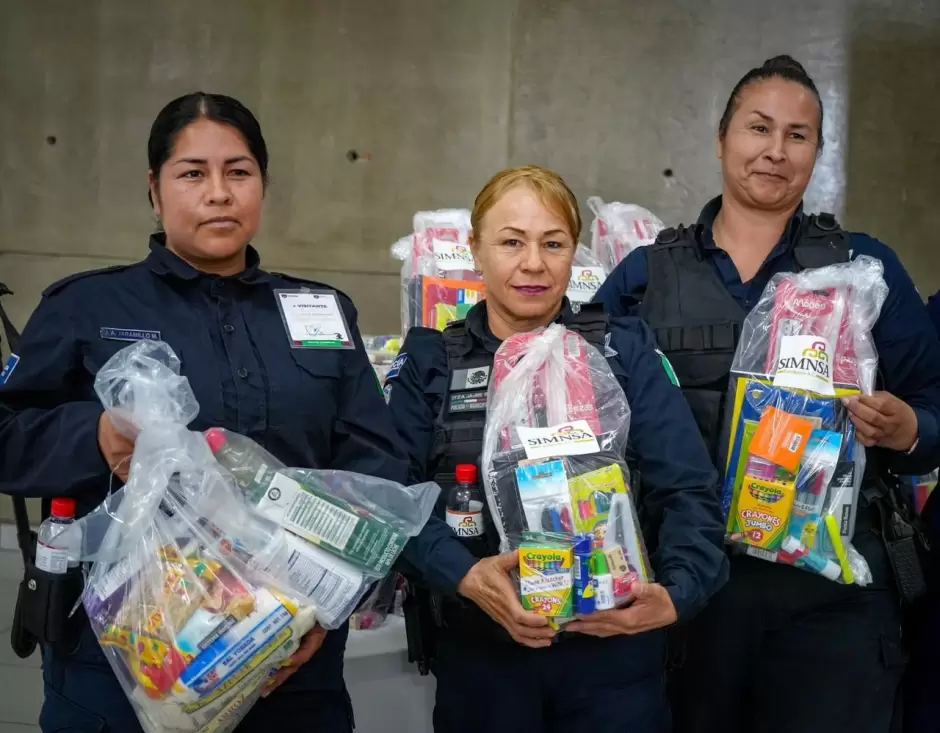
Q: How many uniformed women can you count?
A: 3